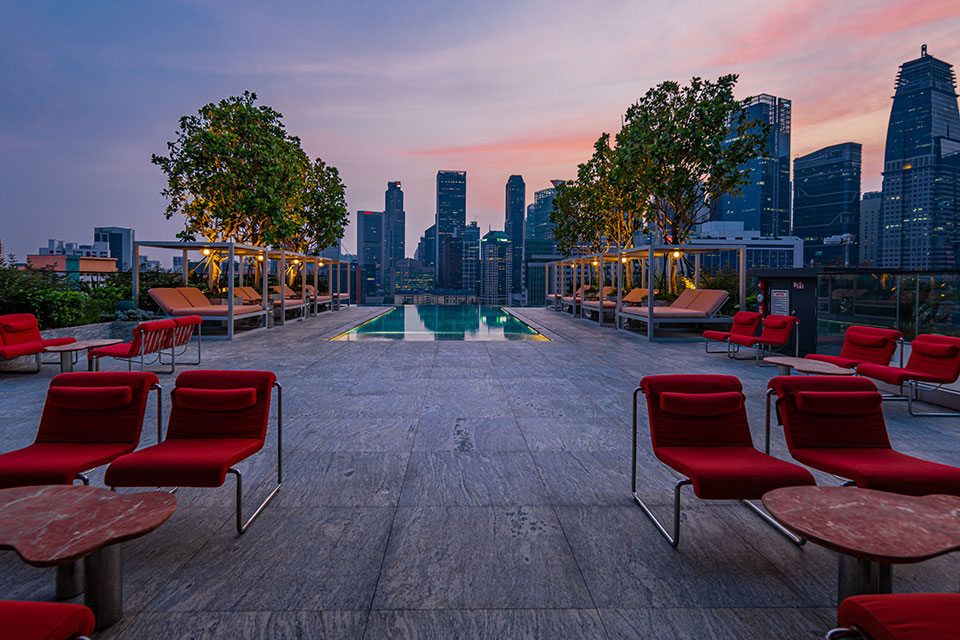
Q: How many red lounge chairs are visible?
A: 14